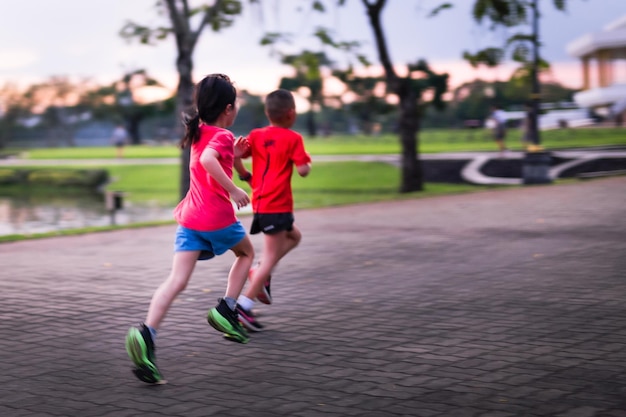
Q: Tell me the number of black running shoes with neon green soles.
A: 2